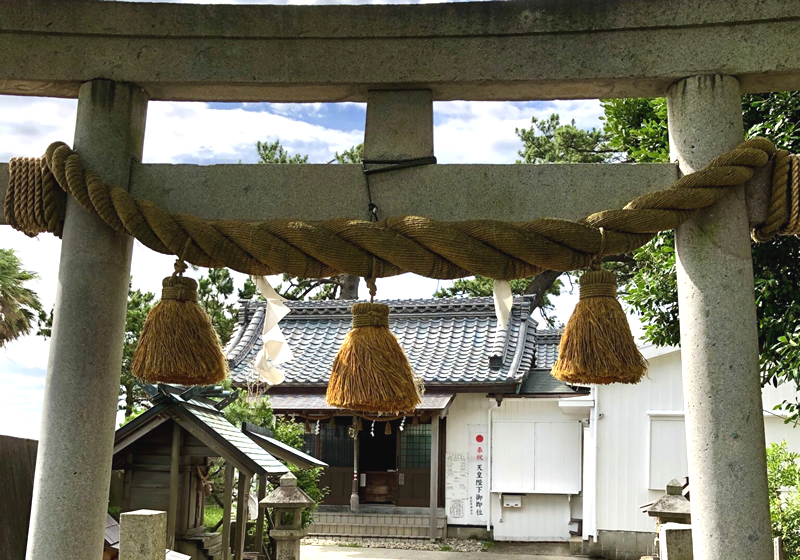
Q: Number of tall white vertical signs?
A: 1